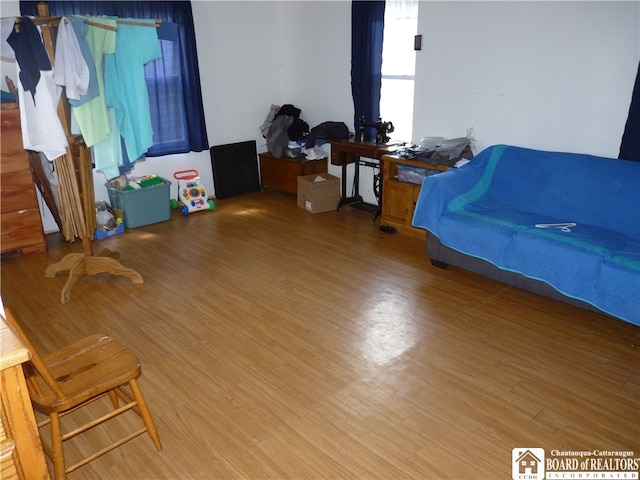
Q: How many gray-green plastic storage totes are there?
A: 1